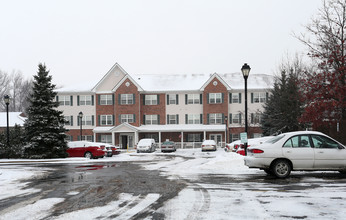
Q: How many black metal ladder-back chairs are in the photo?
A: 0